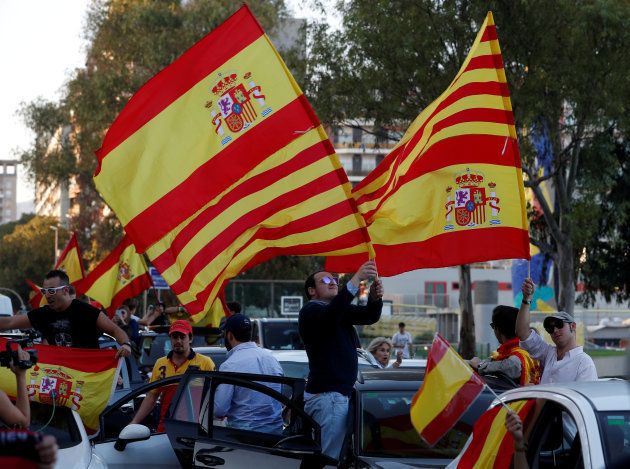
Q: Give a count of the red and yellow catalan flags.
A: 2